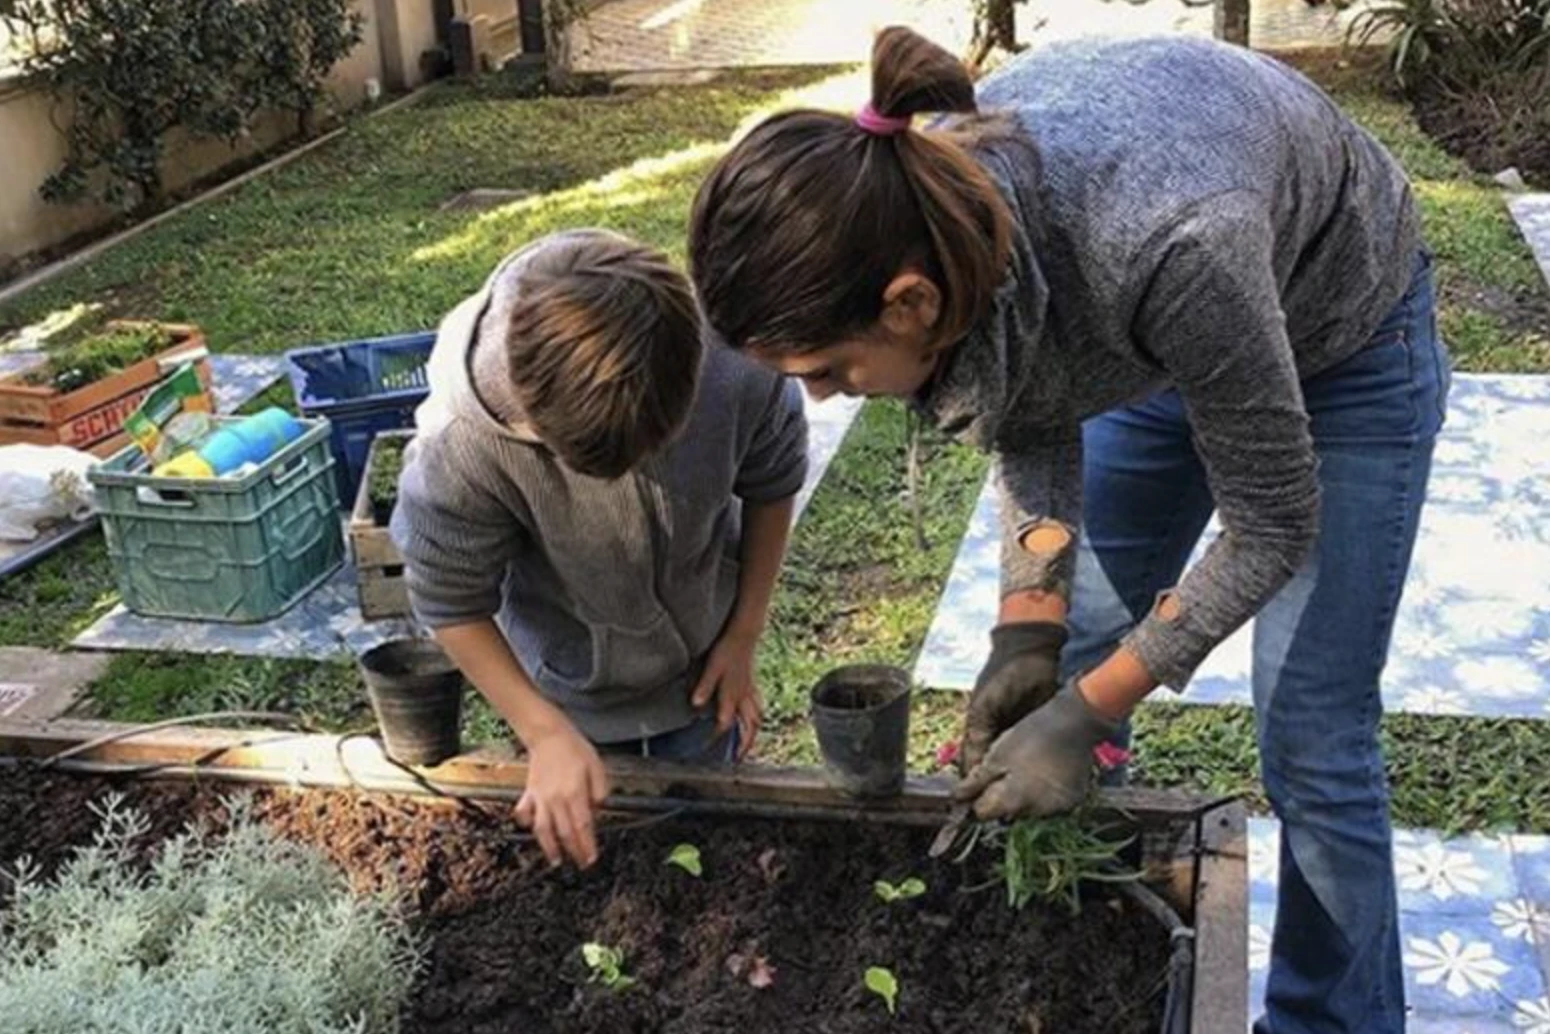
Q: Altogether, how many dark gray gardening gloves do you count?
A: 2